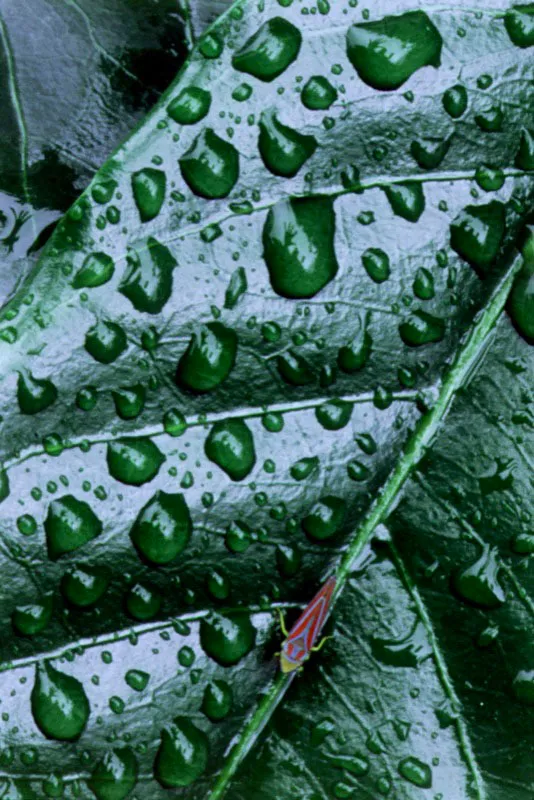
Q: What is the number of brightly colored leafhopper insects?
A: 1